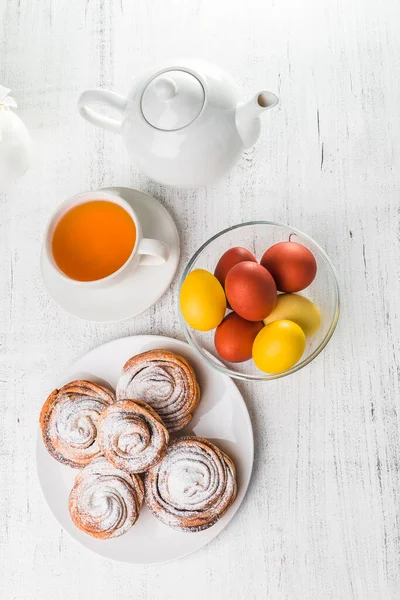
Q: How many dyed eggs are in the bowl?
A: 7